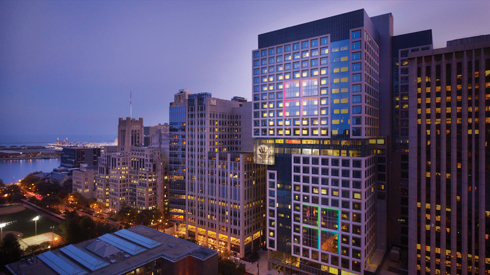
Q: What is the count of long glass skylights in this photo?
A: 4